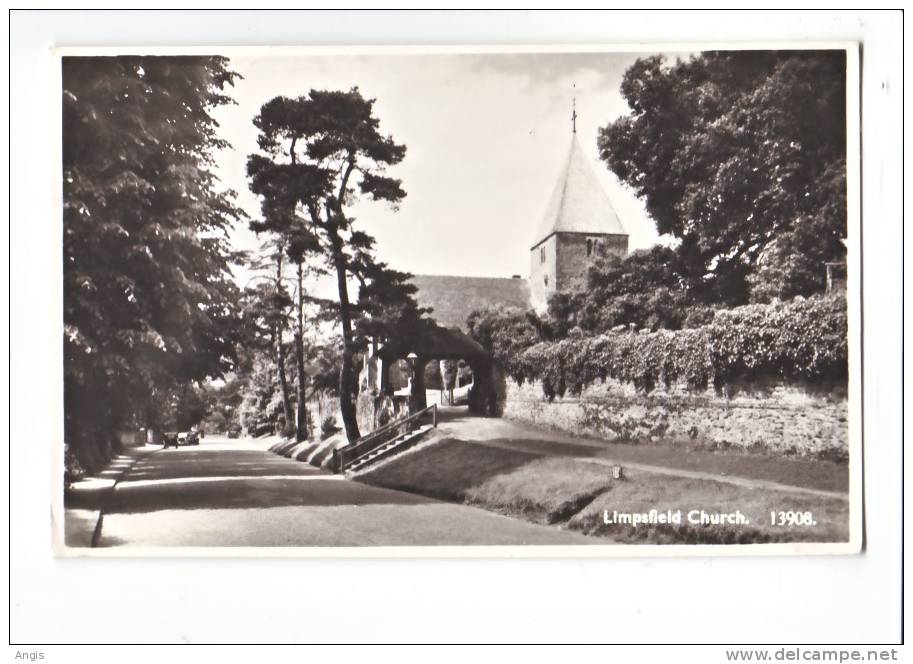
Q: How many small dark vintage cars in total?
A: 2